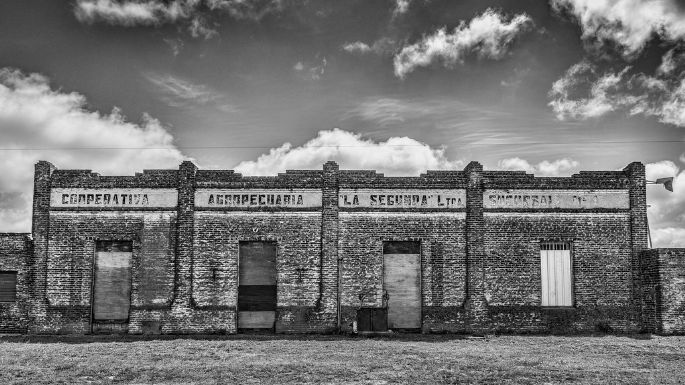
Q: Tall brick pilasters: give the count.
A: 5